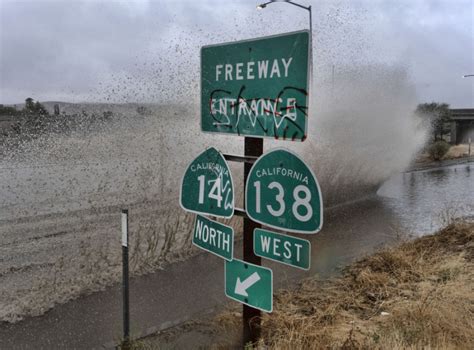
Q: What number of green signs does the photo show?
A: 6